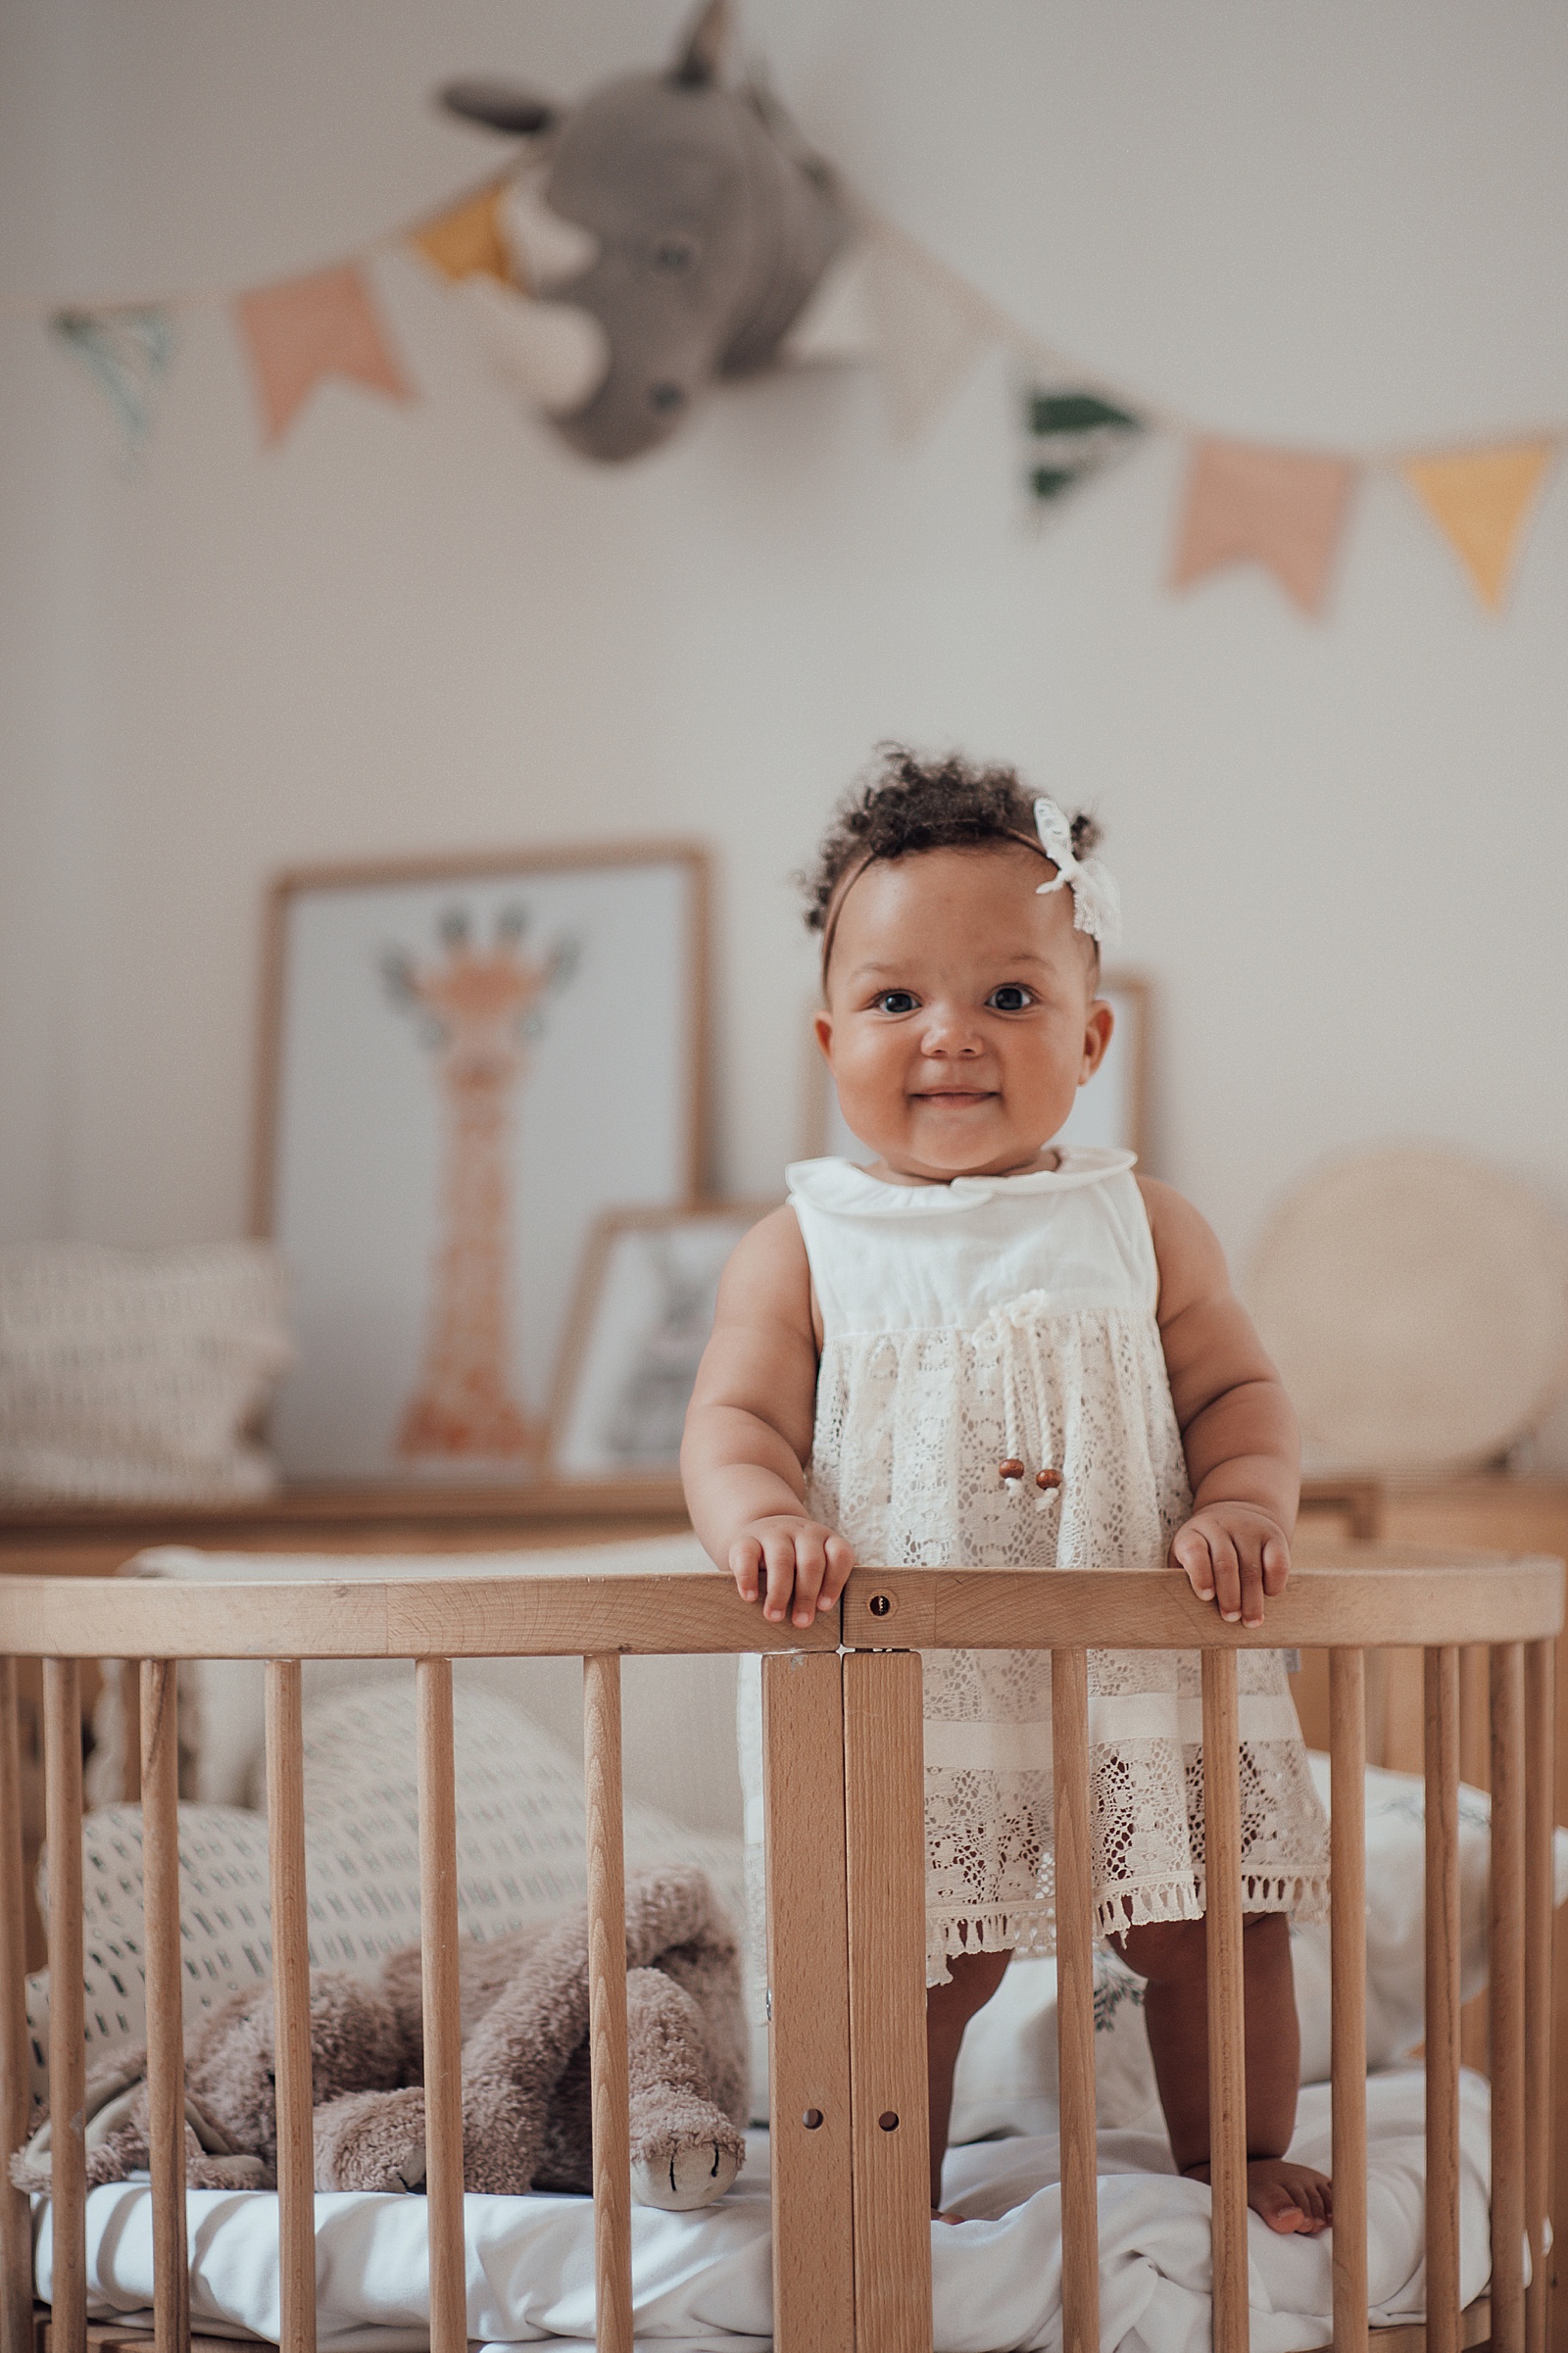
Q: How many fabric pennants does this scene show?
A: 7